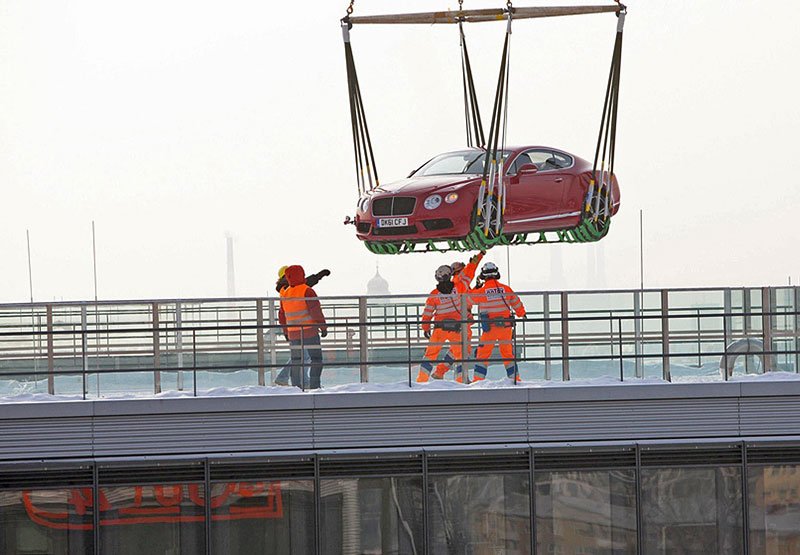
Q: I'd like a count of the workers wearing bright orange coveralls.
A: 3